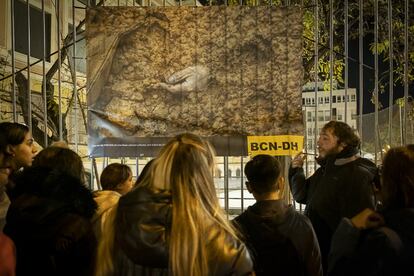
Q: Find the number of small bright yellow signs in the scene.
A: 1